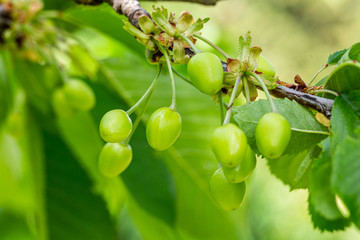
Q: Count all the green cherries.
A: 11